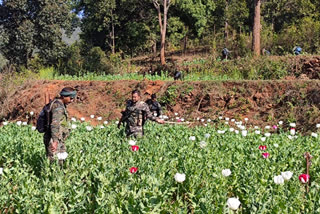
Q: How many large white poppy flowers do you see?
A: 6